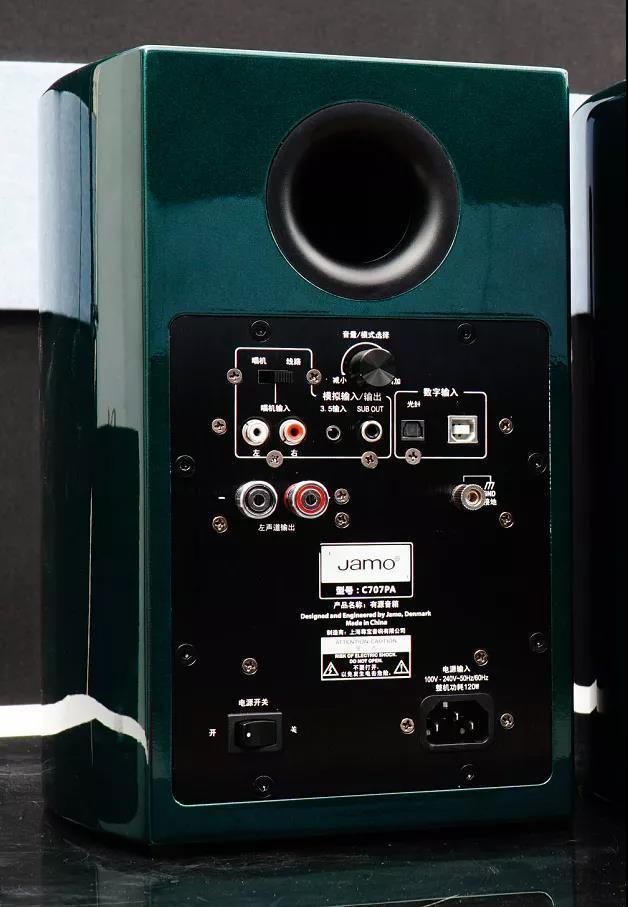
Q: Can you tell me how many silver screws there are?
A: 15